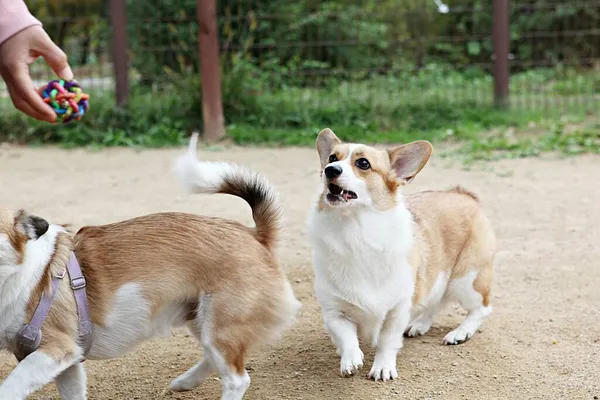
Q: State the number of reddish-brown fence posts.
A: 3